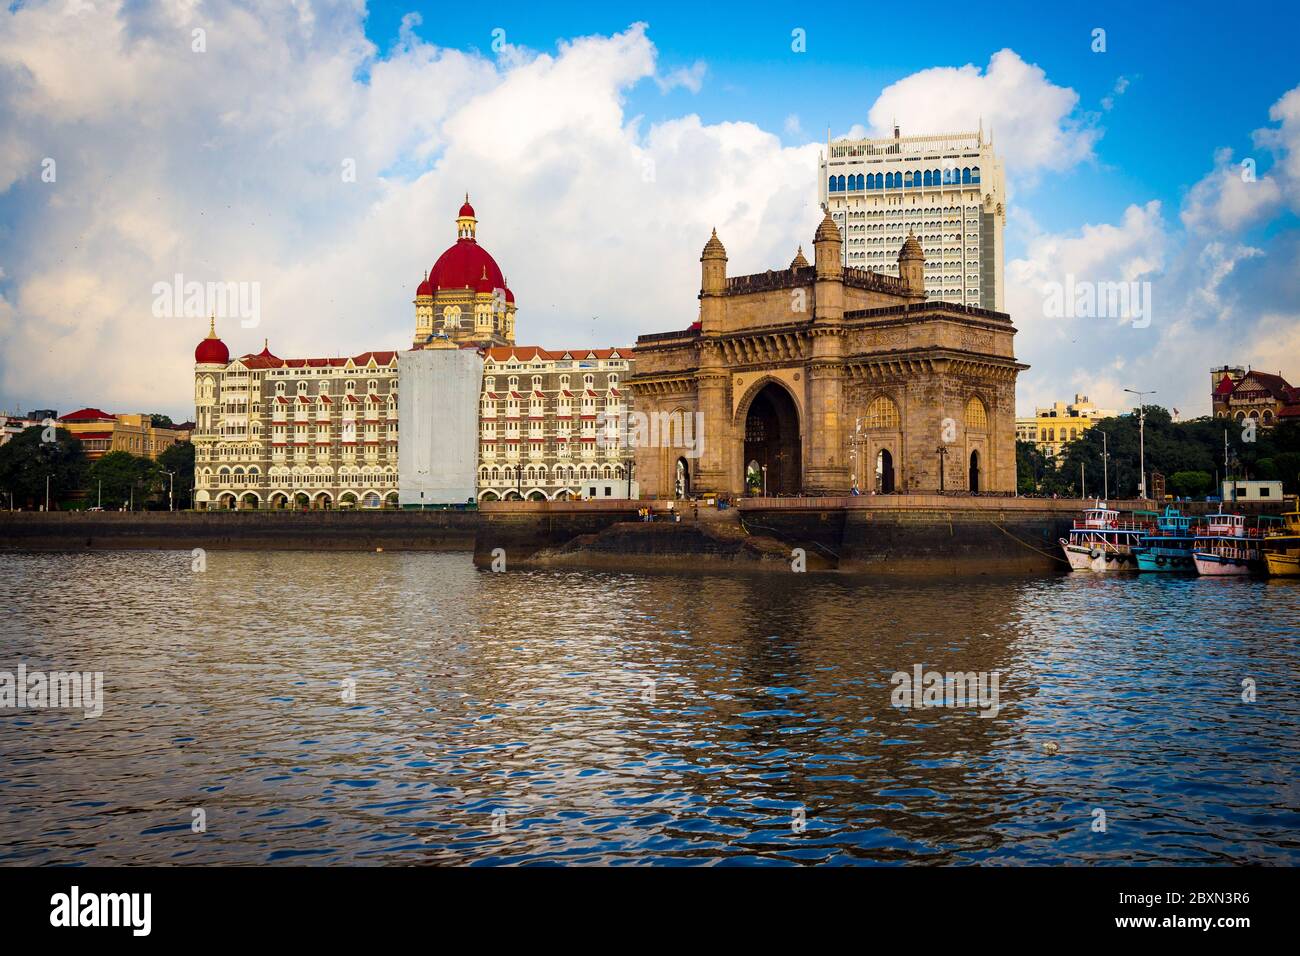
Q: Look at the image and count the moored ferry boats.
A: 4